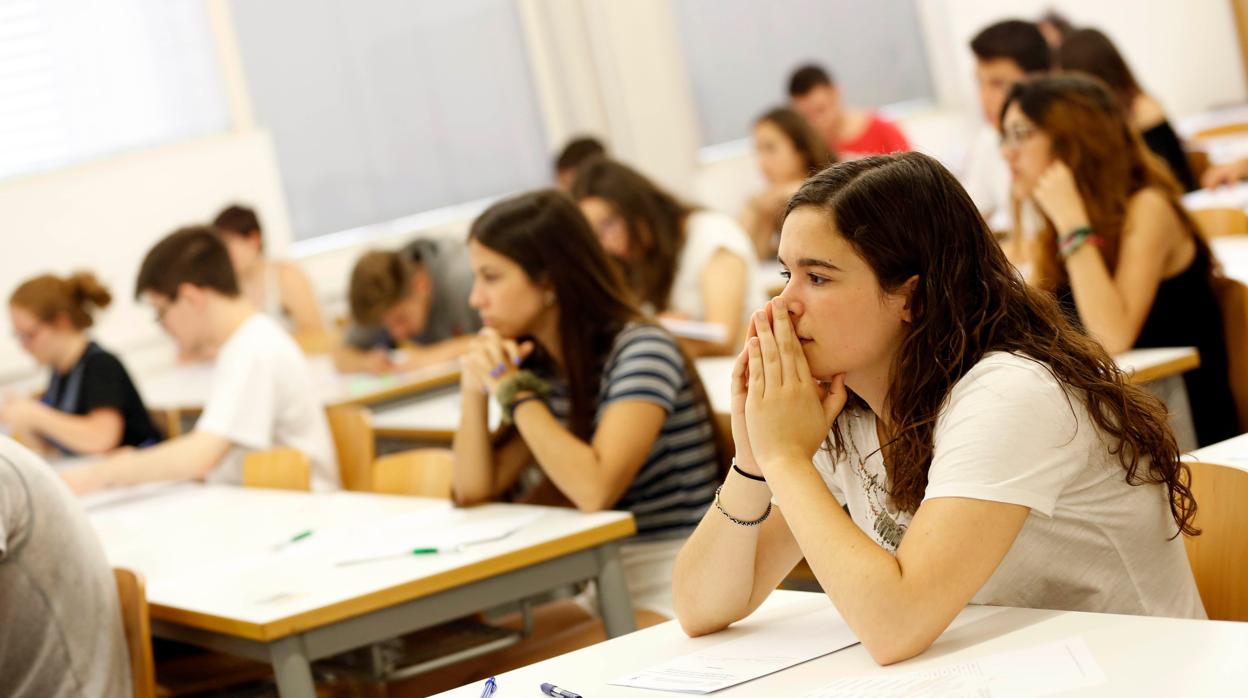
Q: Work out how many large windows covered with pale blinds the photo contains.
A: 3